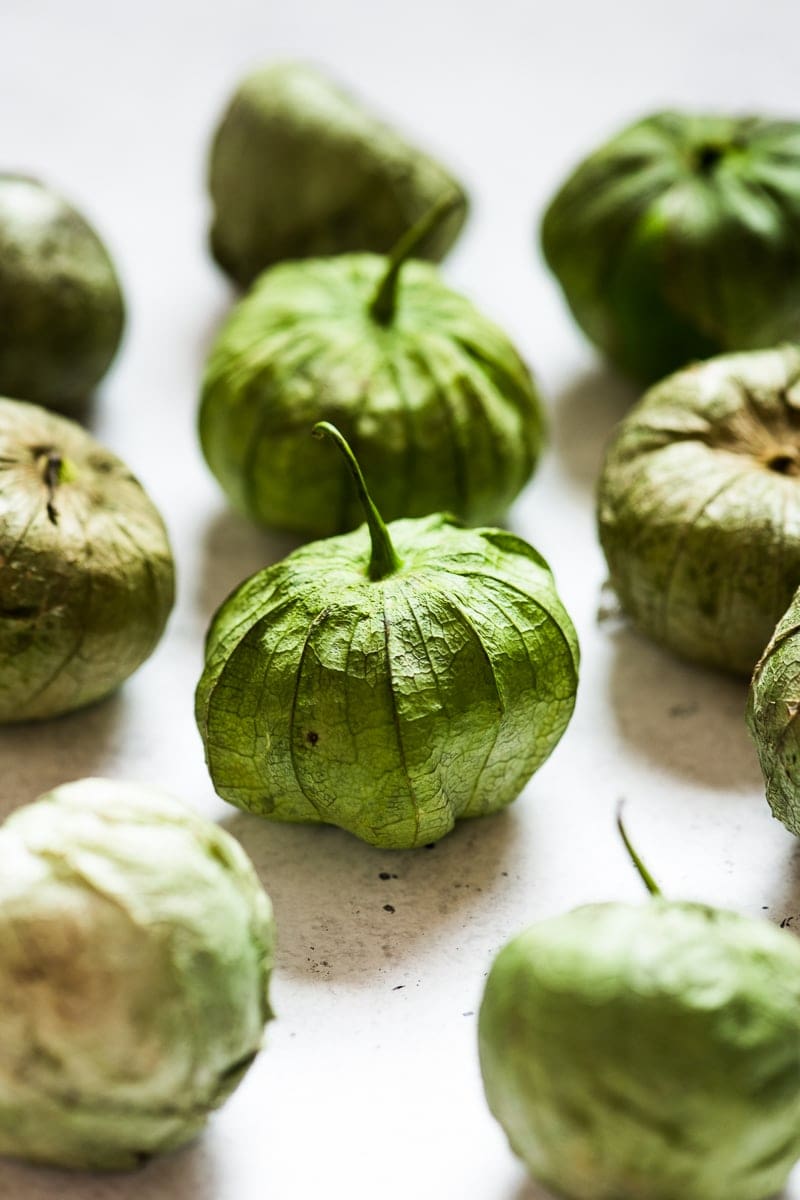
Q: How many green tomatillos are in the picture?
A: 10